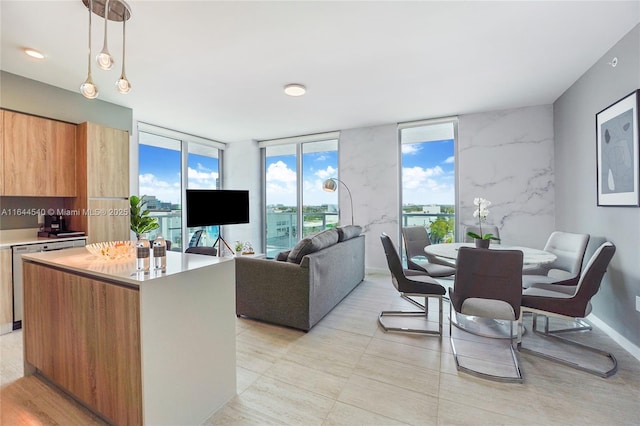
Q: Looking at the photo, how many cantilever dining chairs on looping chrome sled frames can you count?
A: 6